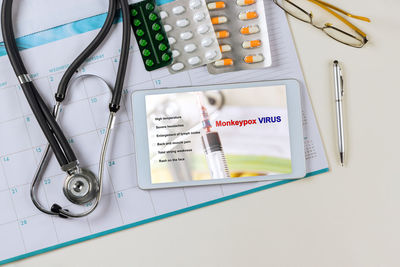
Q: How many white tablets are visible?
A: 15